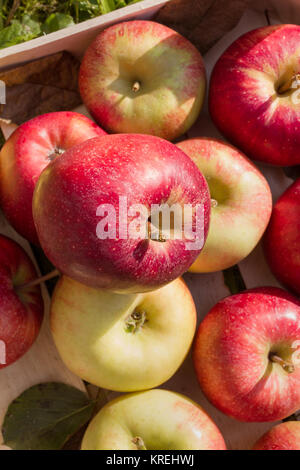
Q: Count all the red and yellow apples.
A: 11